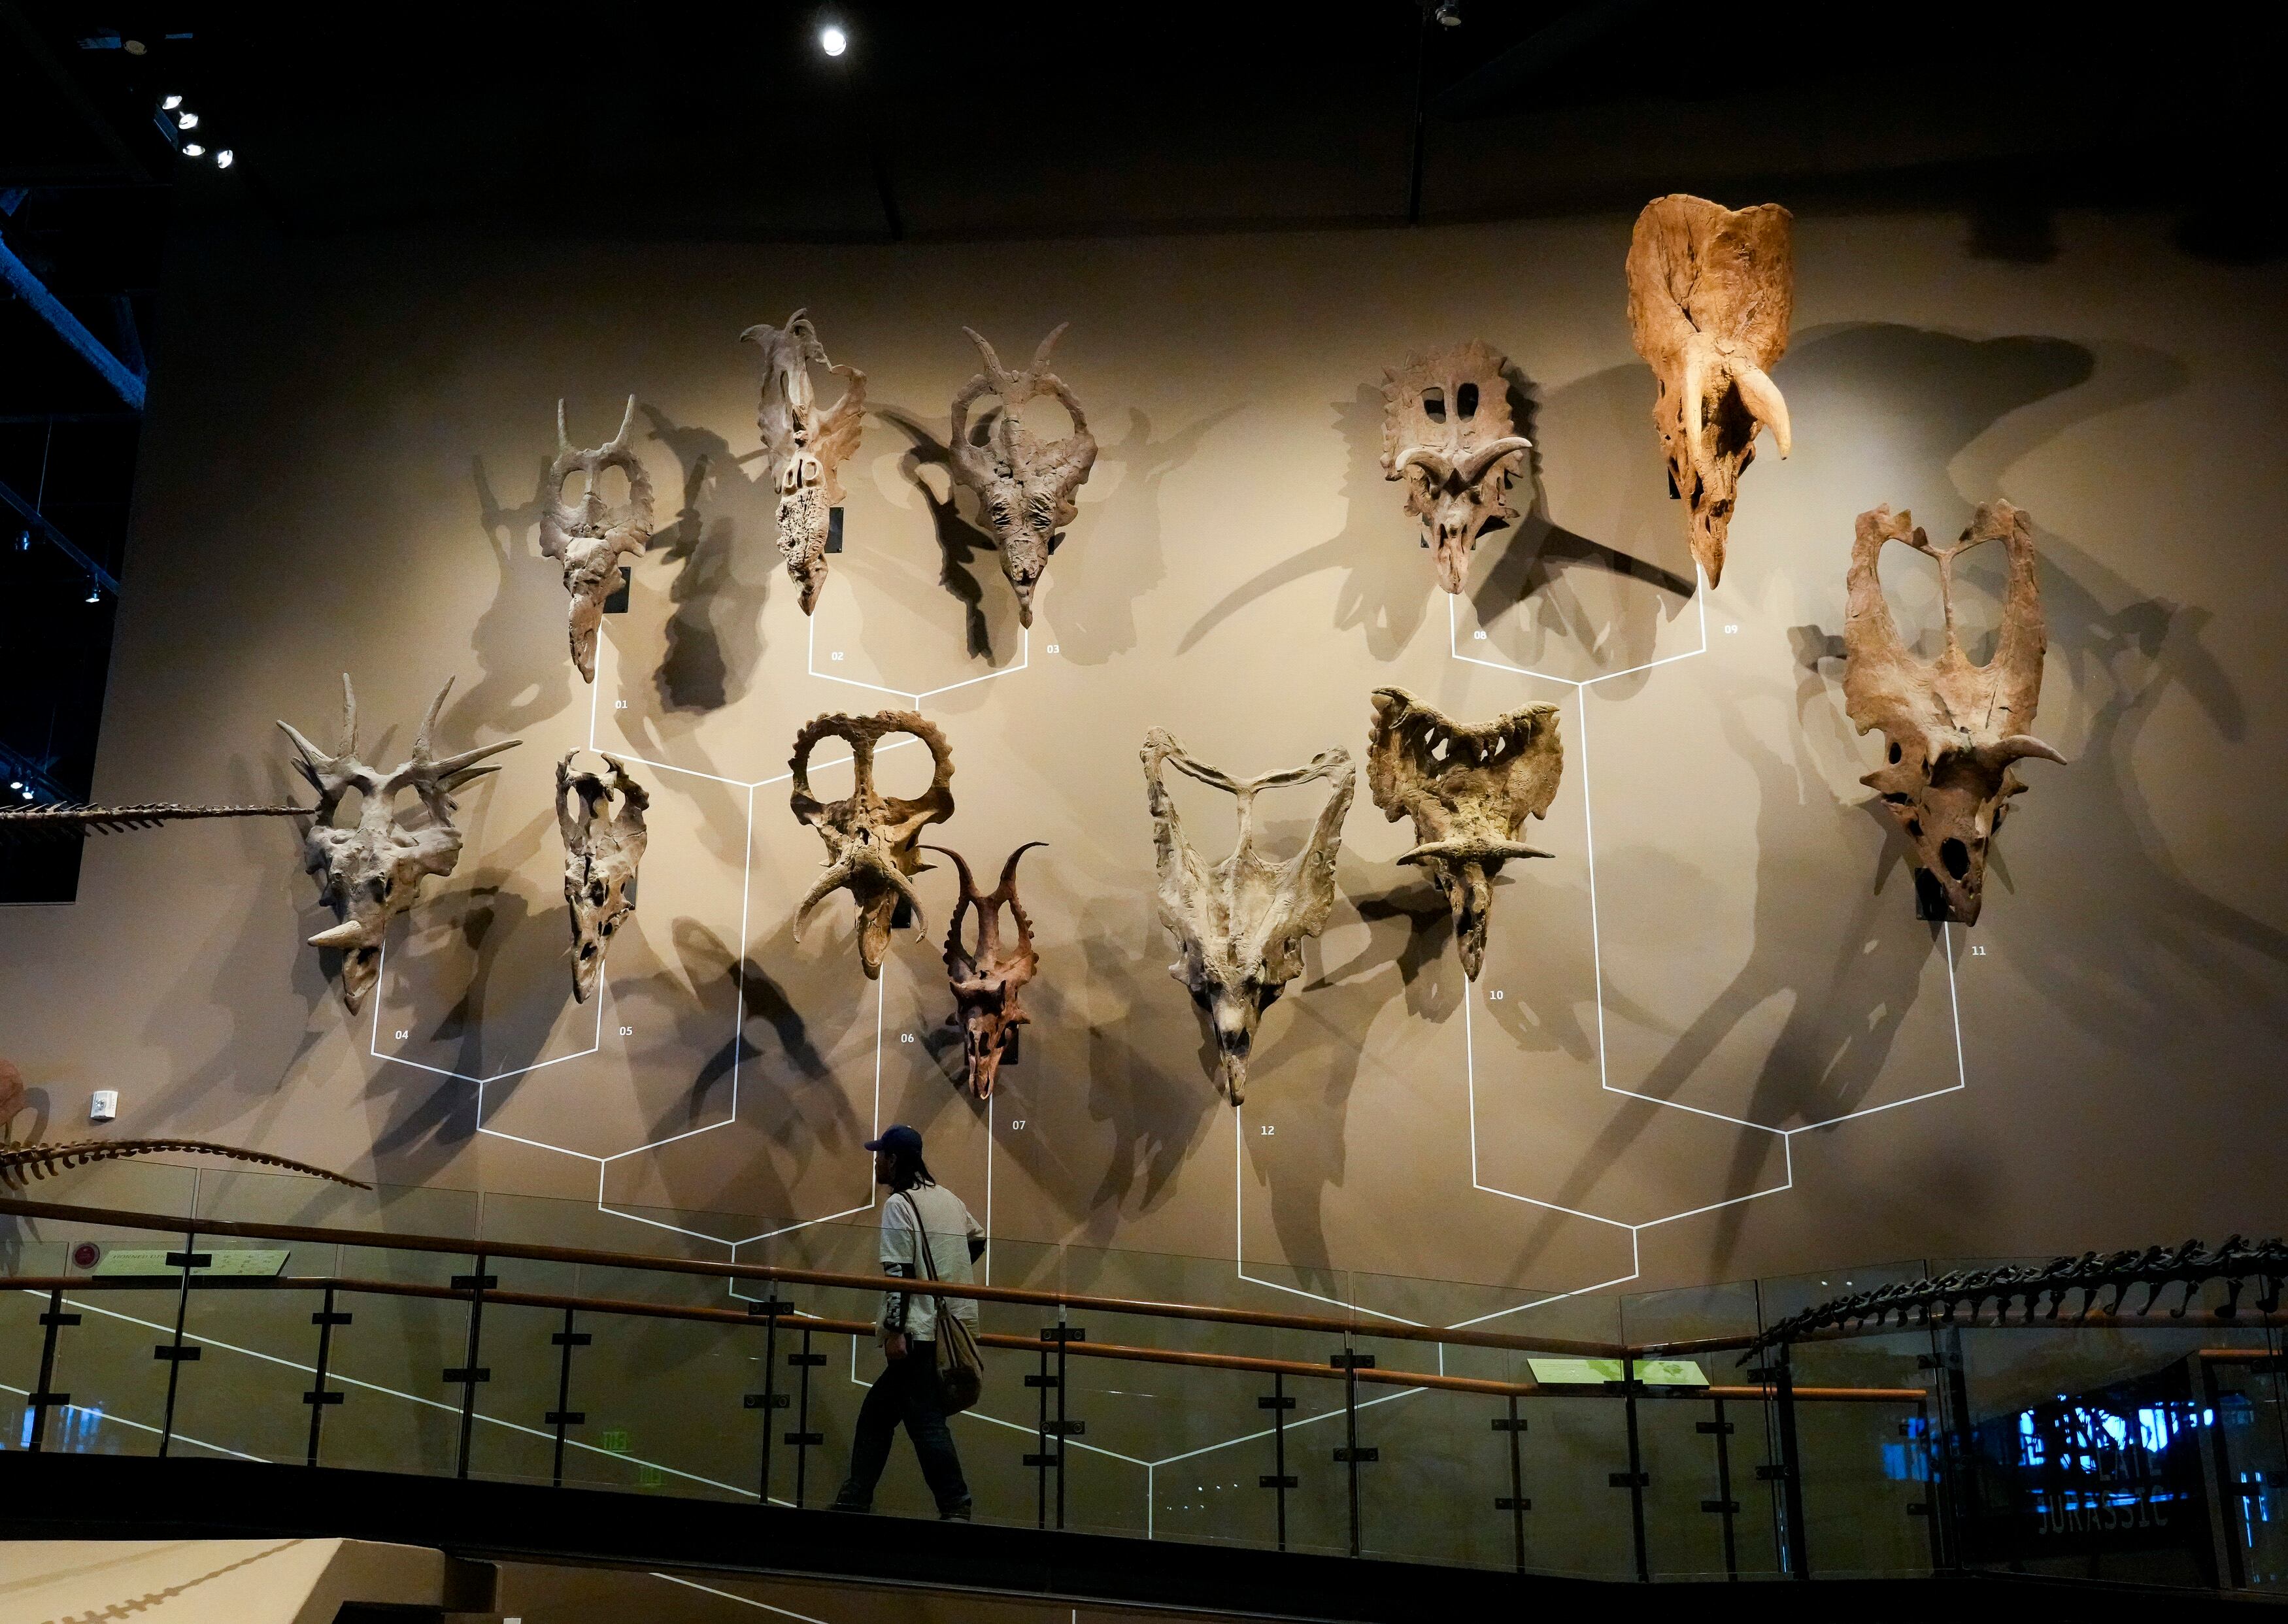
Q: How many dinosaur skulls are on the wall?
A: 12